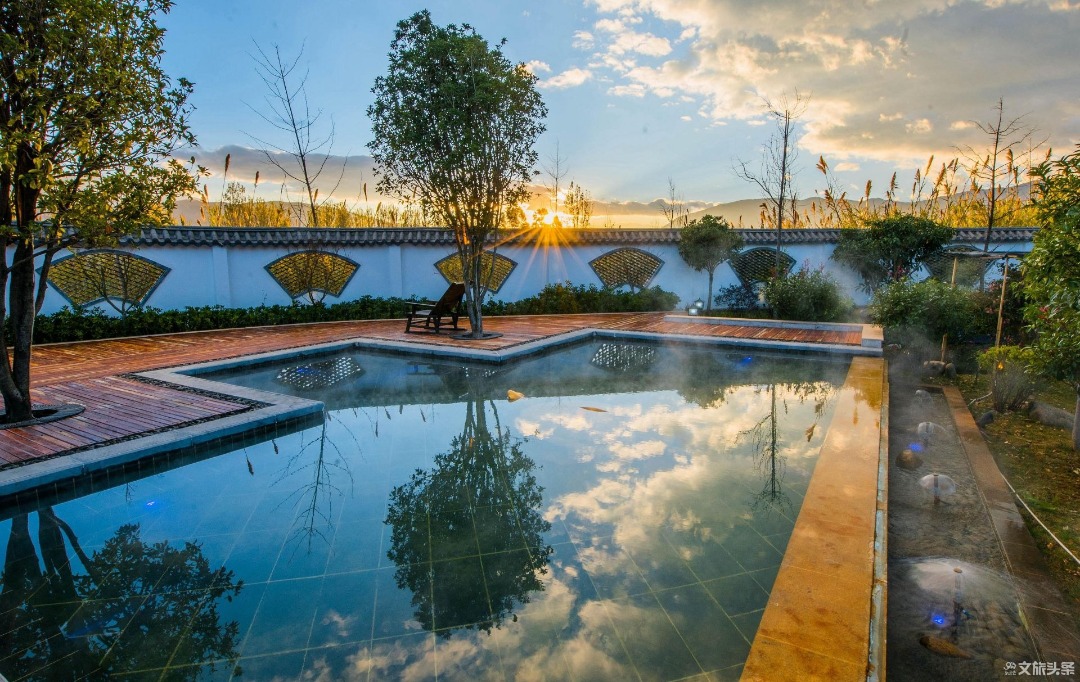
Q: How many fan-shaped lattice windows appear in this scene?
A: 6